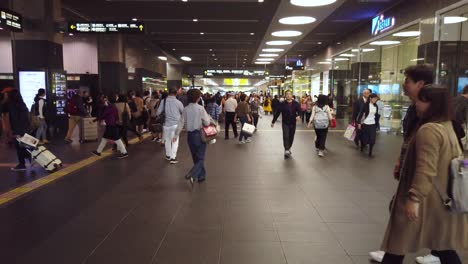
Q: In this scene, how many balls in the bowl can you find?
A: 0